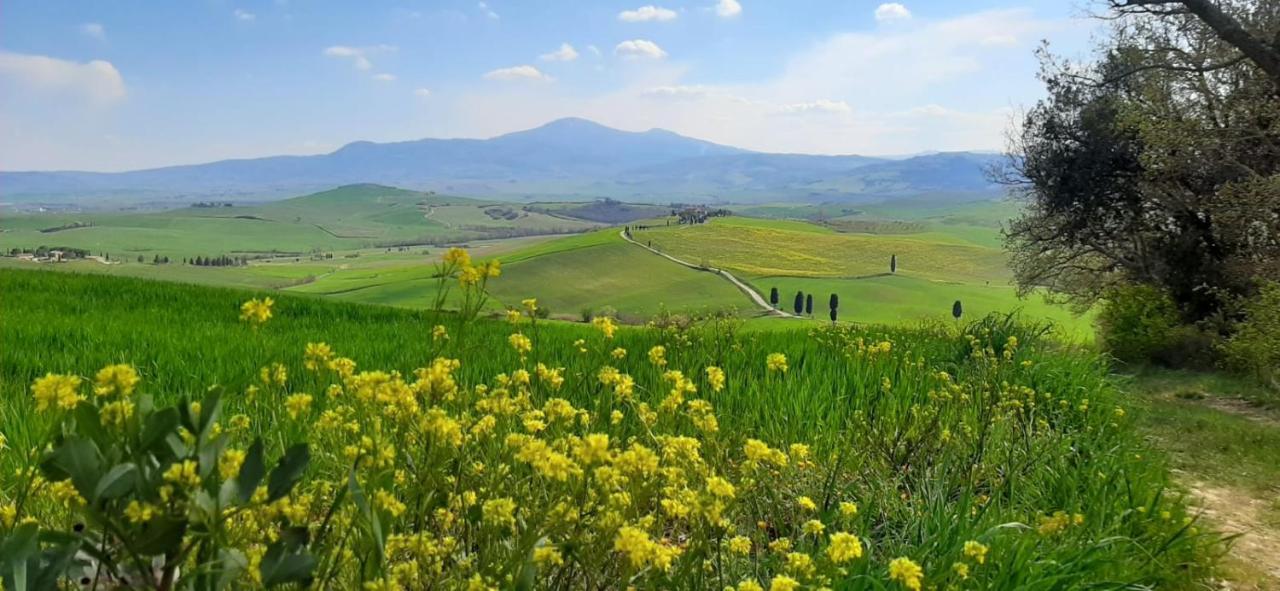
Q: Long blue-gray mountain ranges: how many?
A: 1